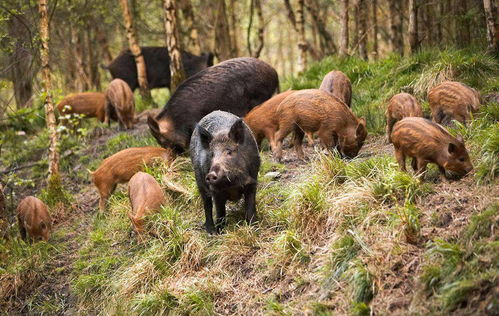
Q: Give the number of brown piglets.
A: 11